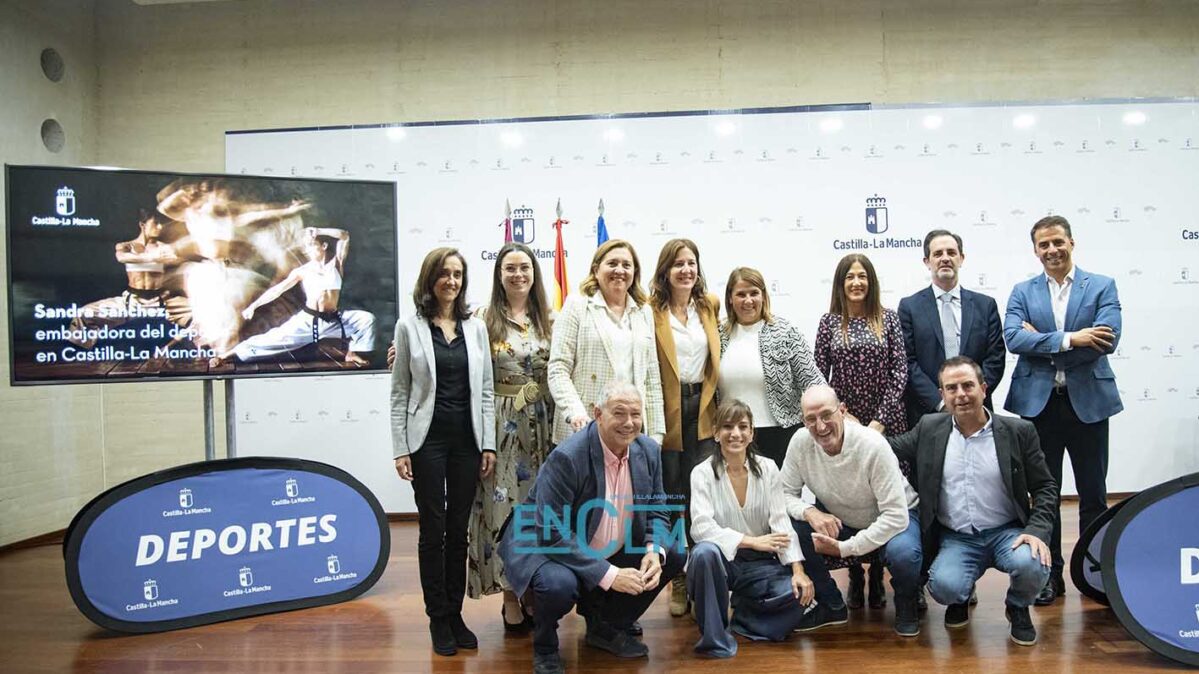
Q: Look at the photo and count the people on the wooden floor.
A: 12